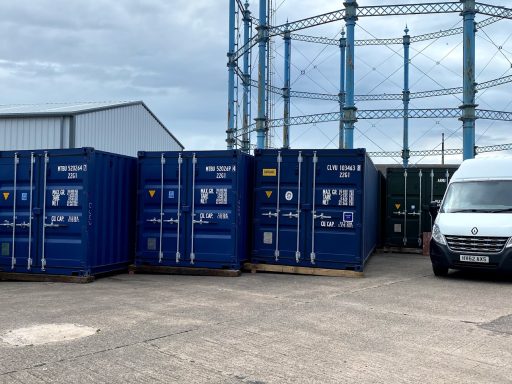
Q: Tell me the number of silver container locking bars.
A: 13